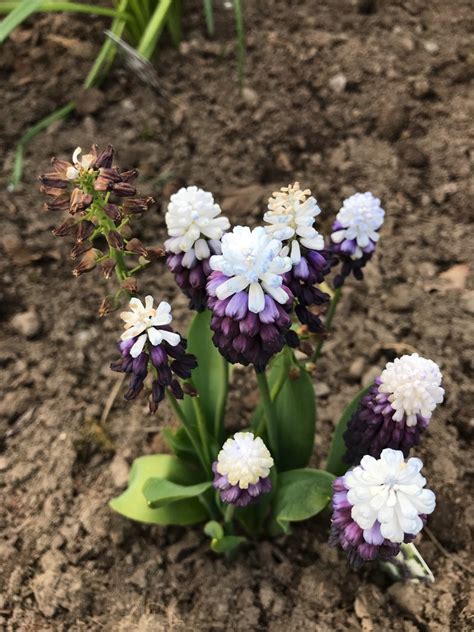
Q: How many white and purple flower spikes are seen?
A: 8